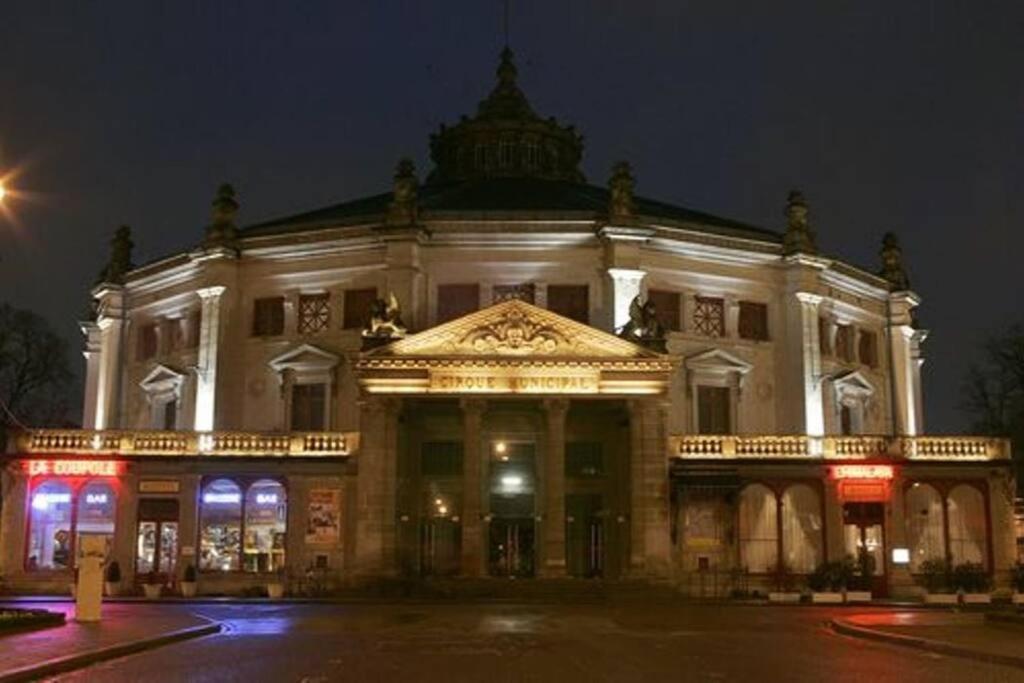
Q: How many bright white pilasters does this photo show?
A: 5